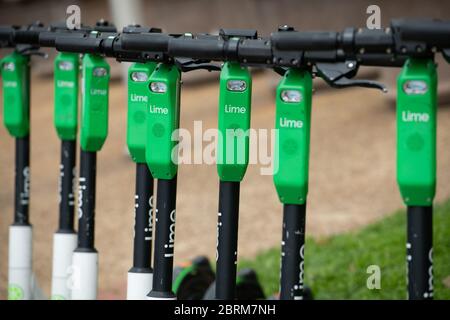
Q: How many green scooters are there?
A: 8